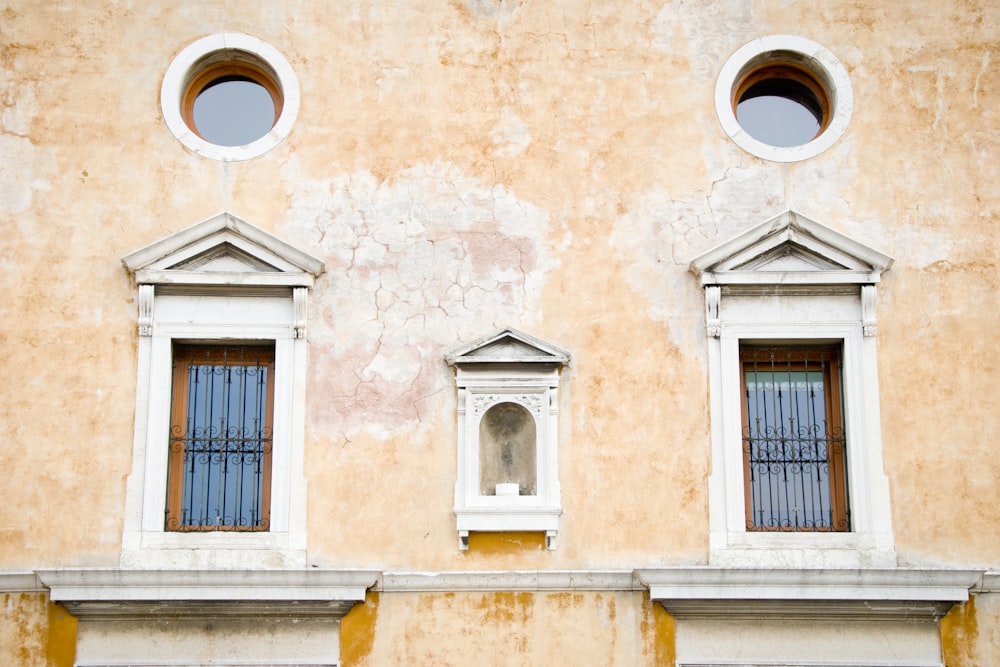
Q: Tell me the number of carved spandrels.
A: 2